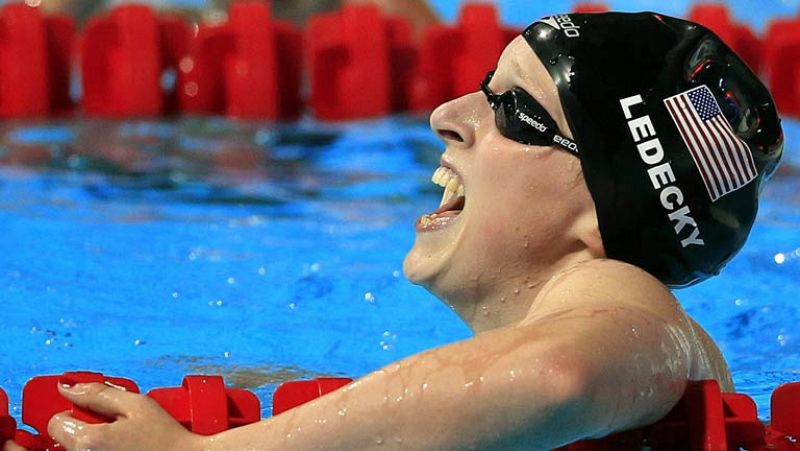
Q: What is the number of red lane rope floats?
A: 14